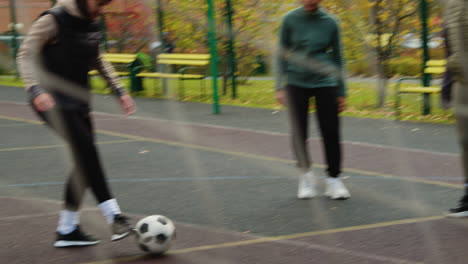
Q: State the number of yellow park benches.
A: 3